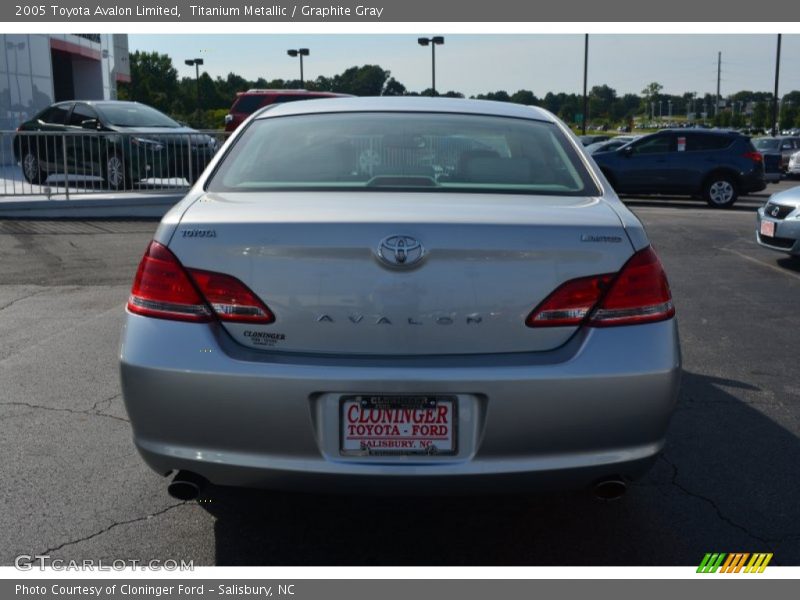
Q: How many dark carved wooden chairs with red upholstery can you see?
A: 0